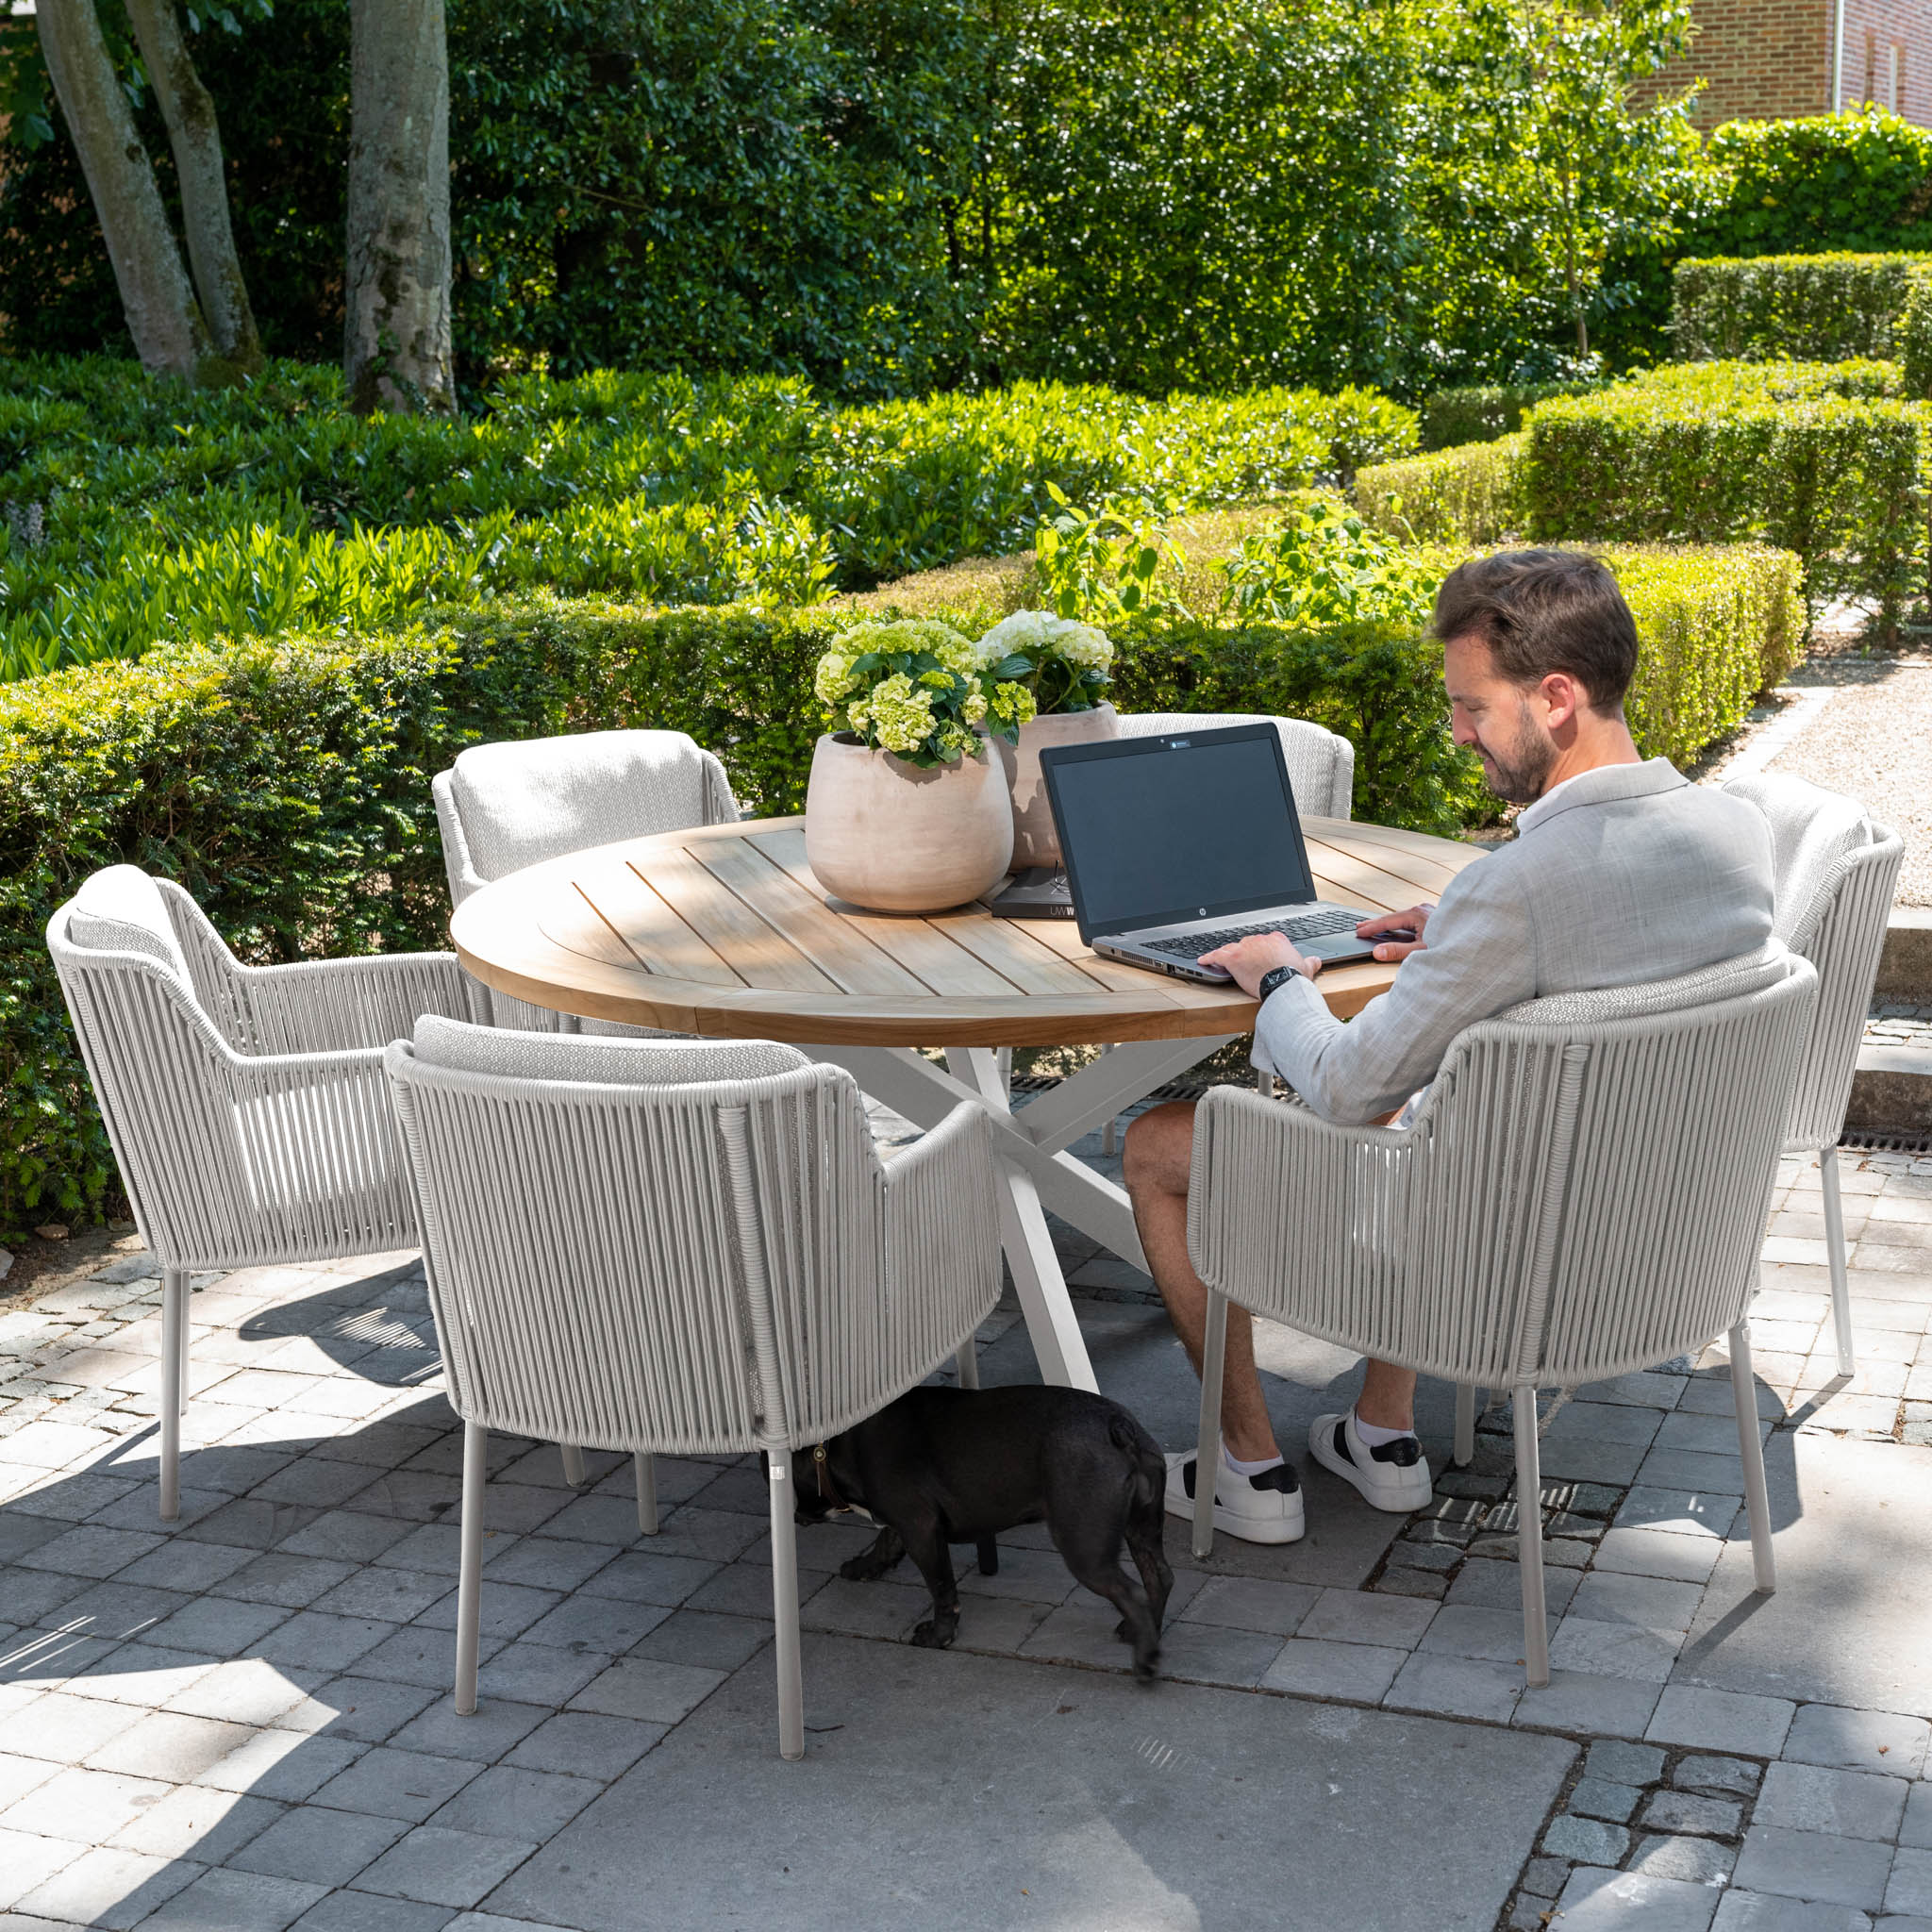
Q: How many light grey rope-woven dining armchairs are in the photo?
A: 6